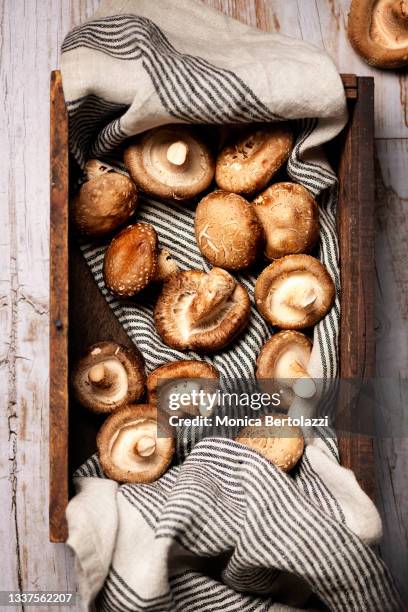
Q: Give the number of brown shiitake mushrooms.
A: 14